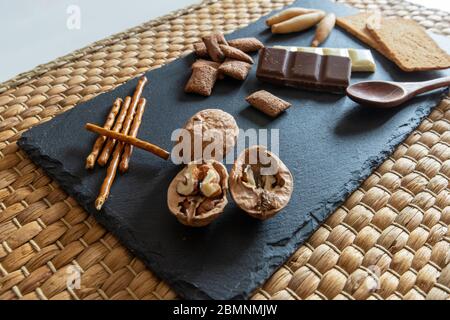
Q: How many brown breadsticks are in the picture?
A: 5